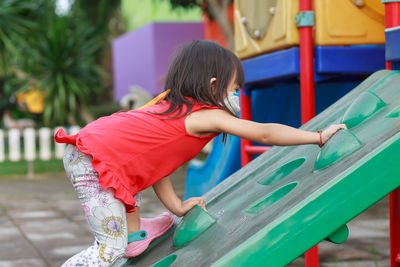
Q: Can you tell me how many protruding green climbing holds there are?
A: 3